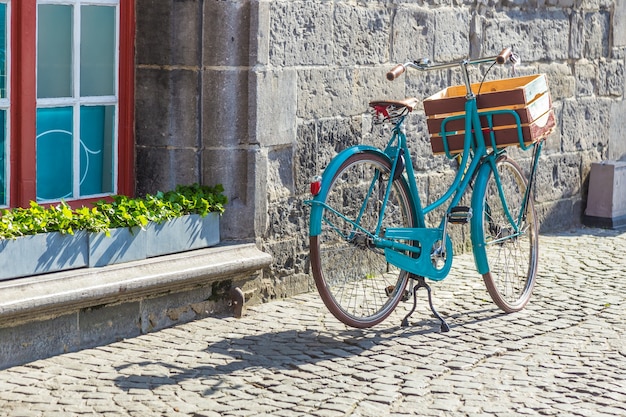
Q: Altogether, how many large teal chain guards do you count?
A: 1